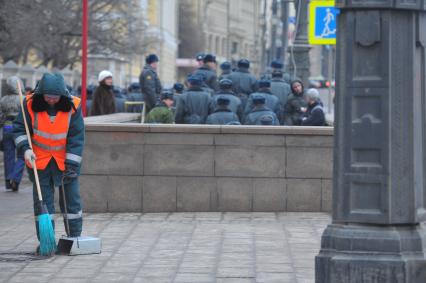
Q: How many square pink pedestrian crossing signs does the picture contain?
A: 0